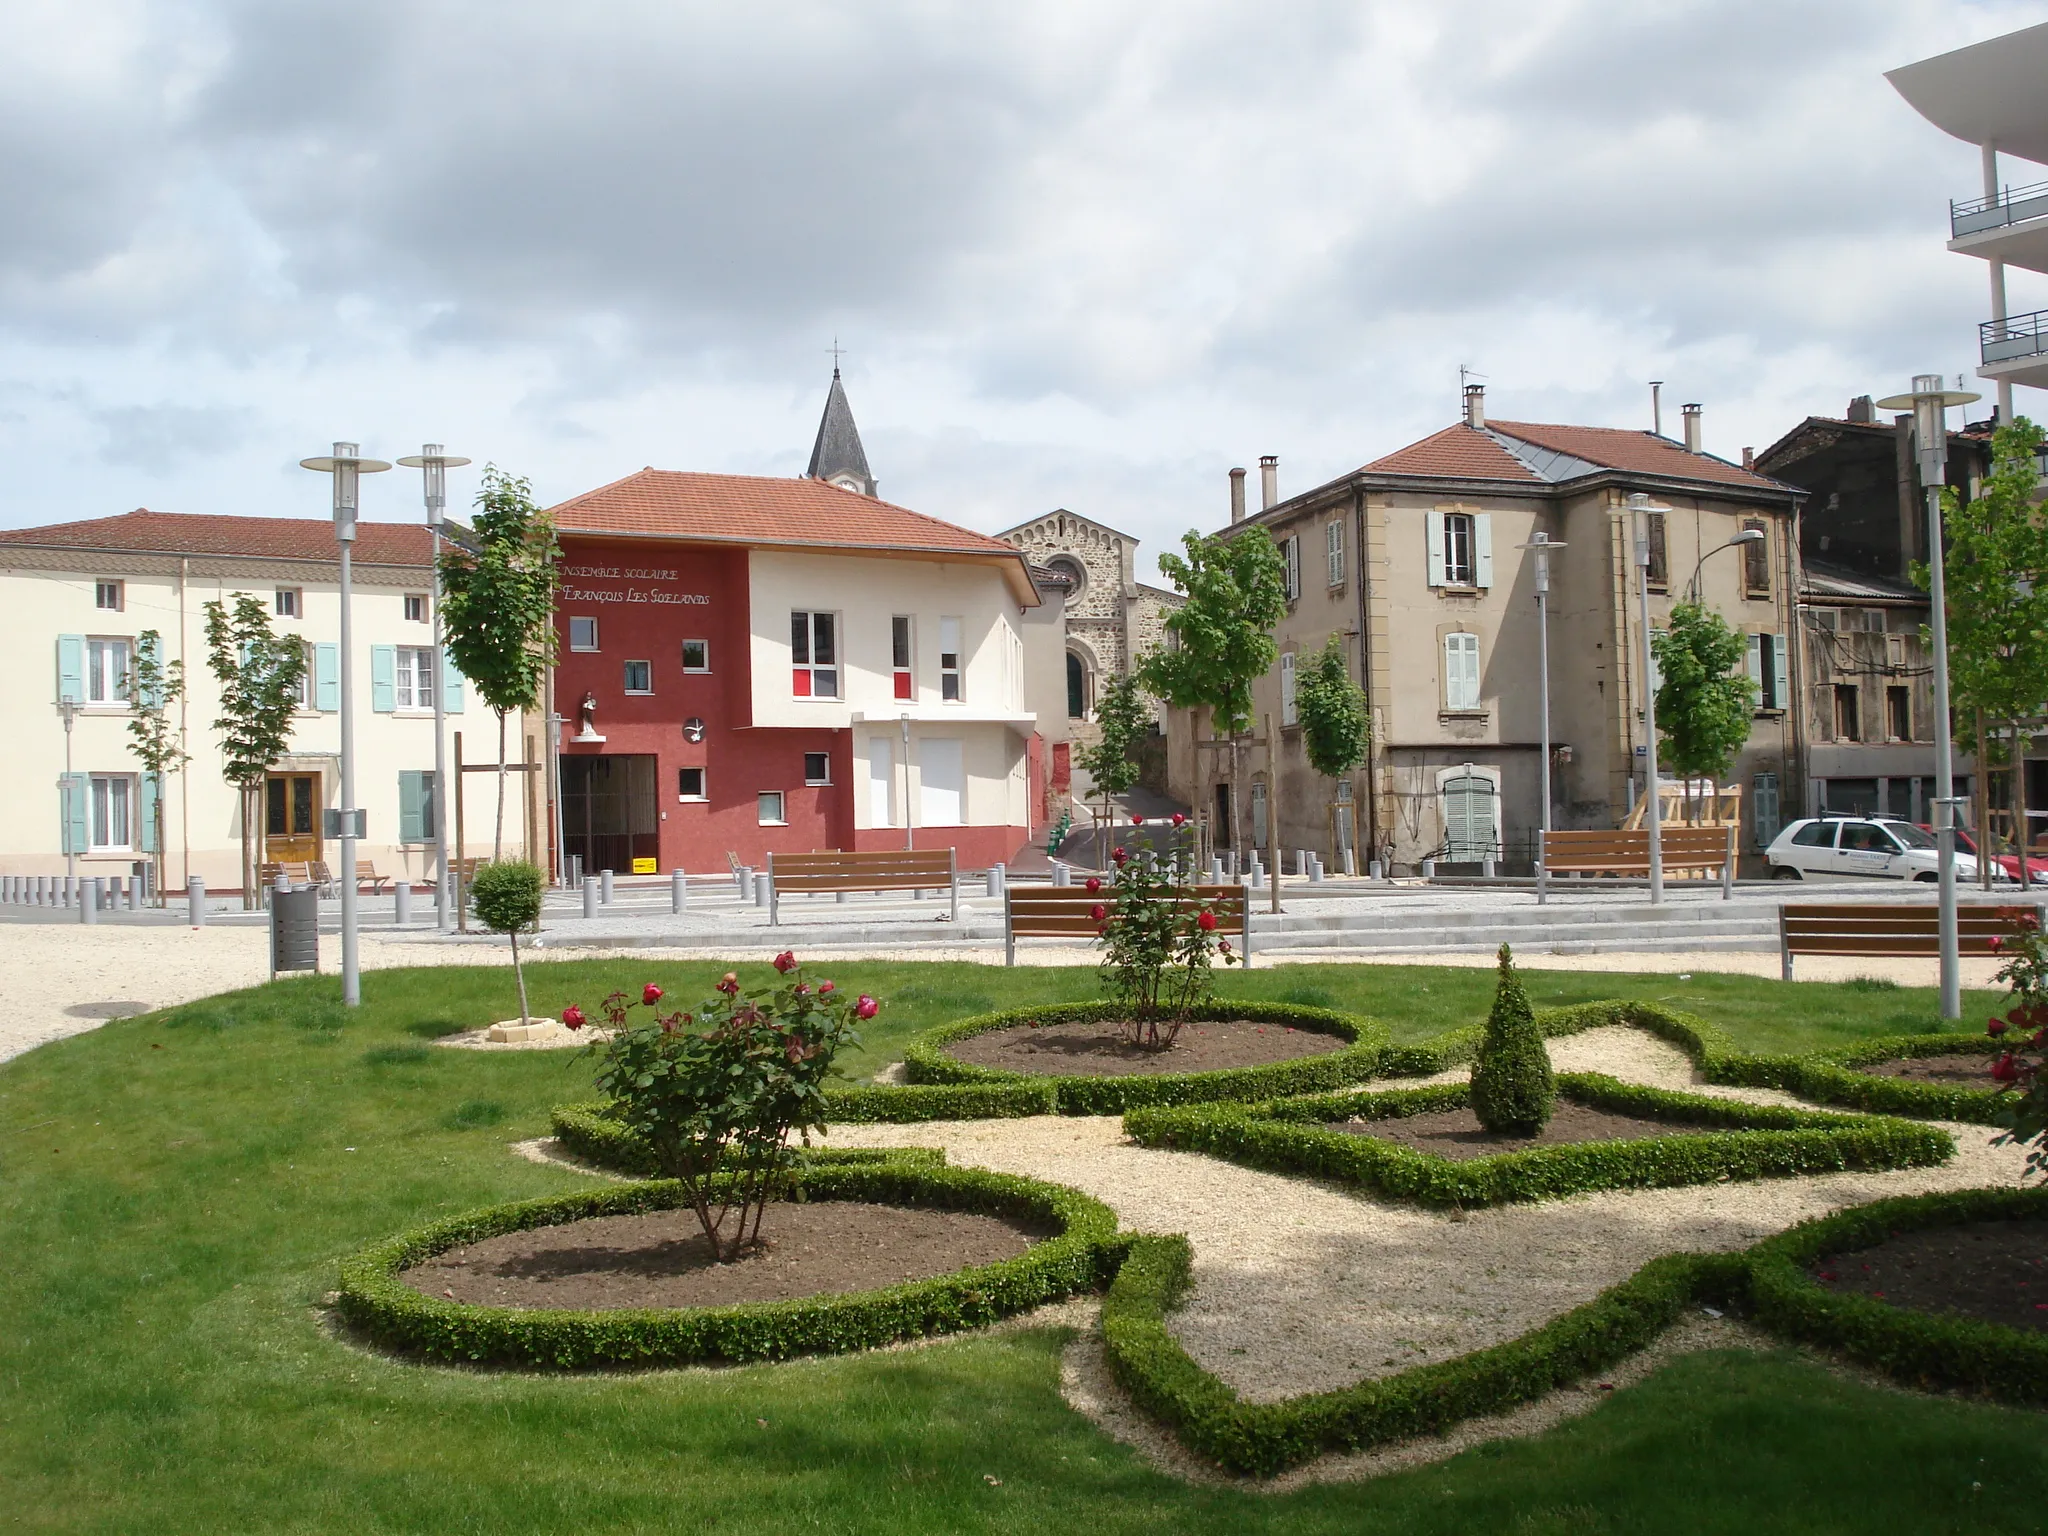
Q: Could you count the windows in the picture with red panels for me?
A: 2